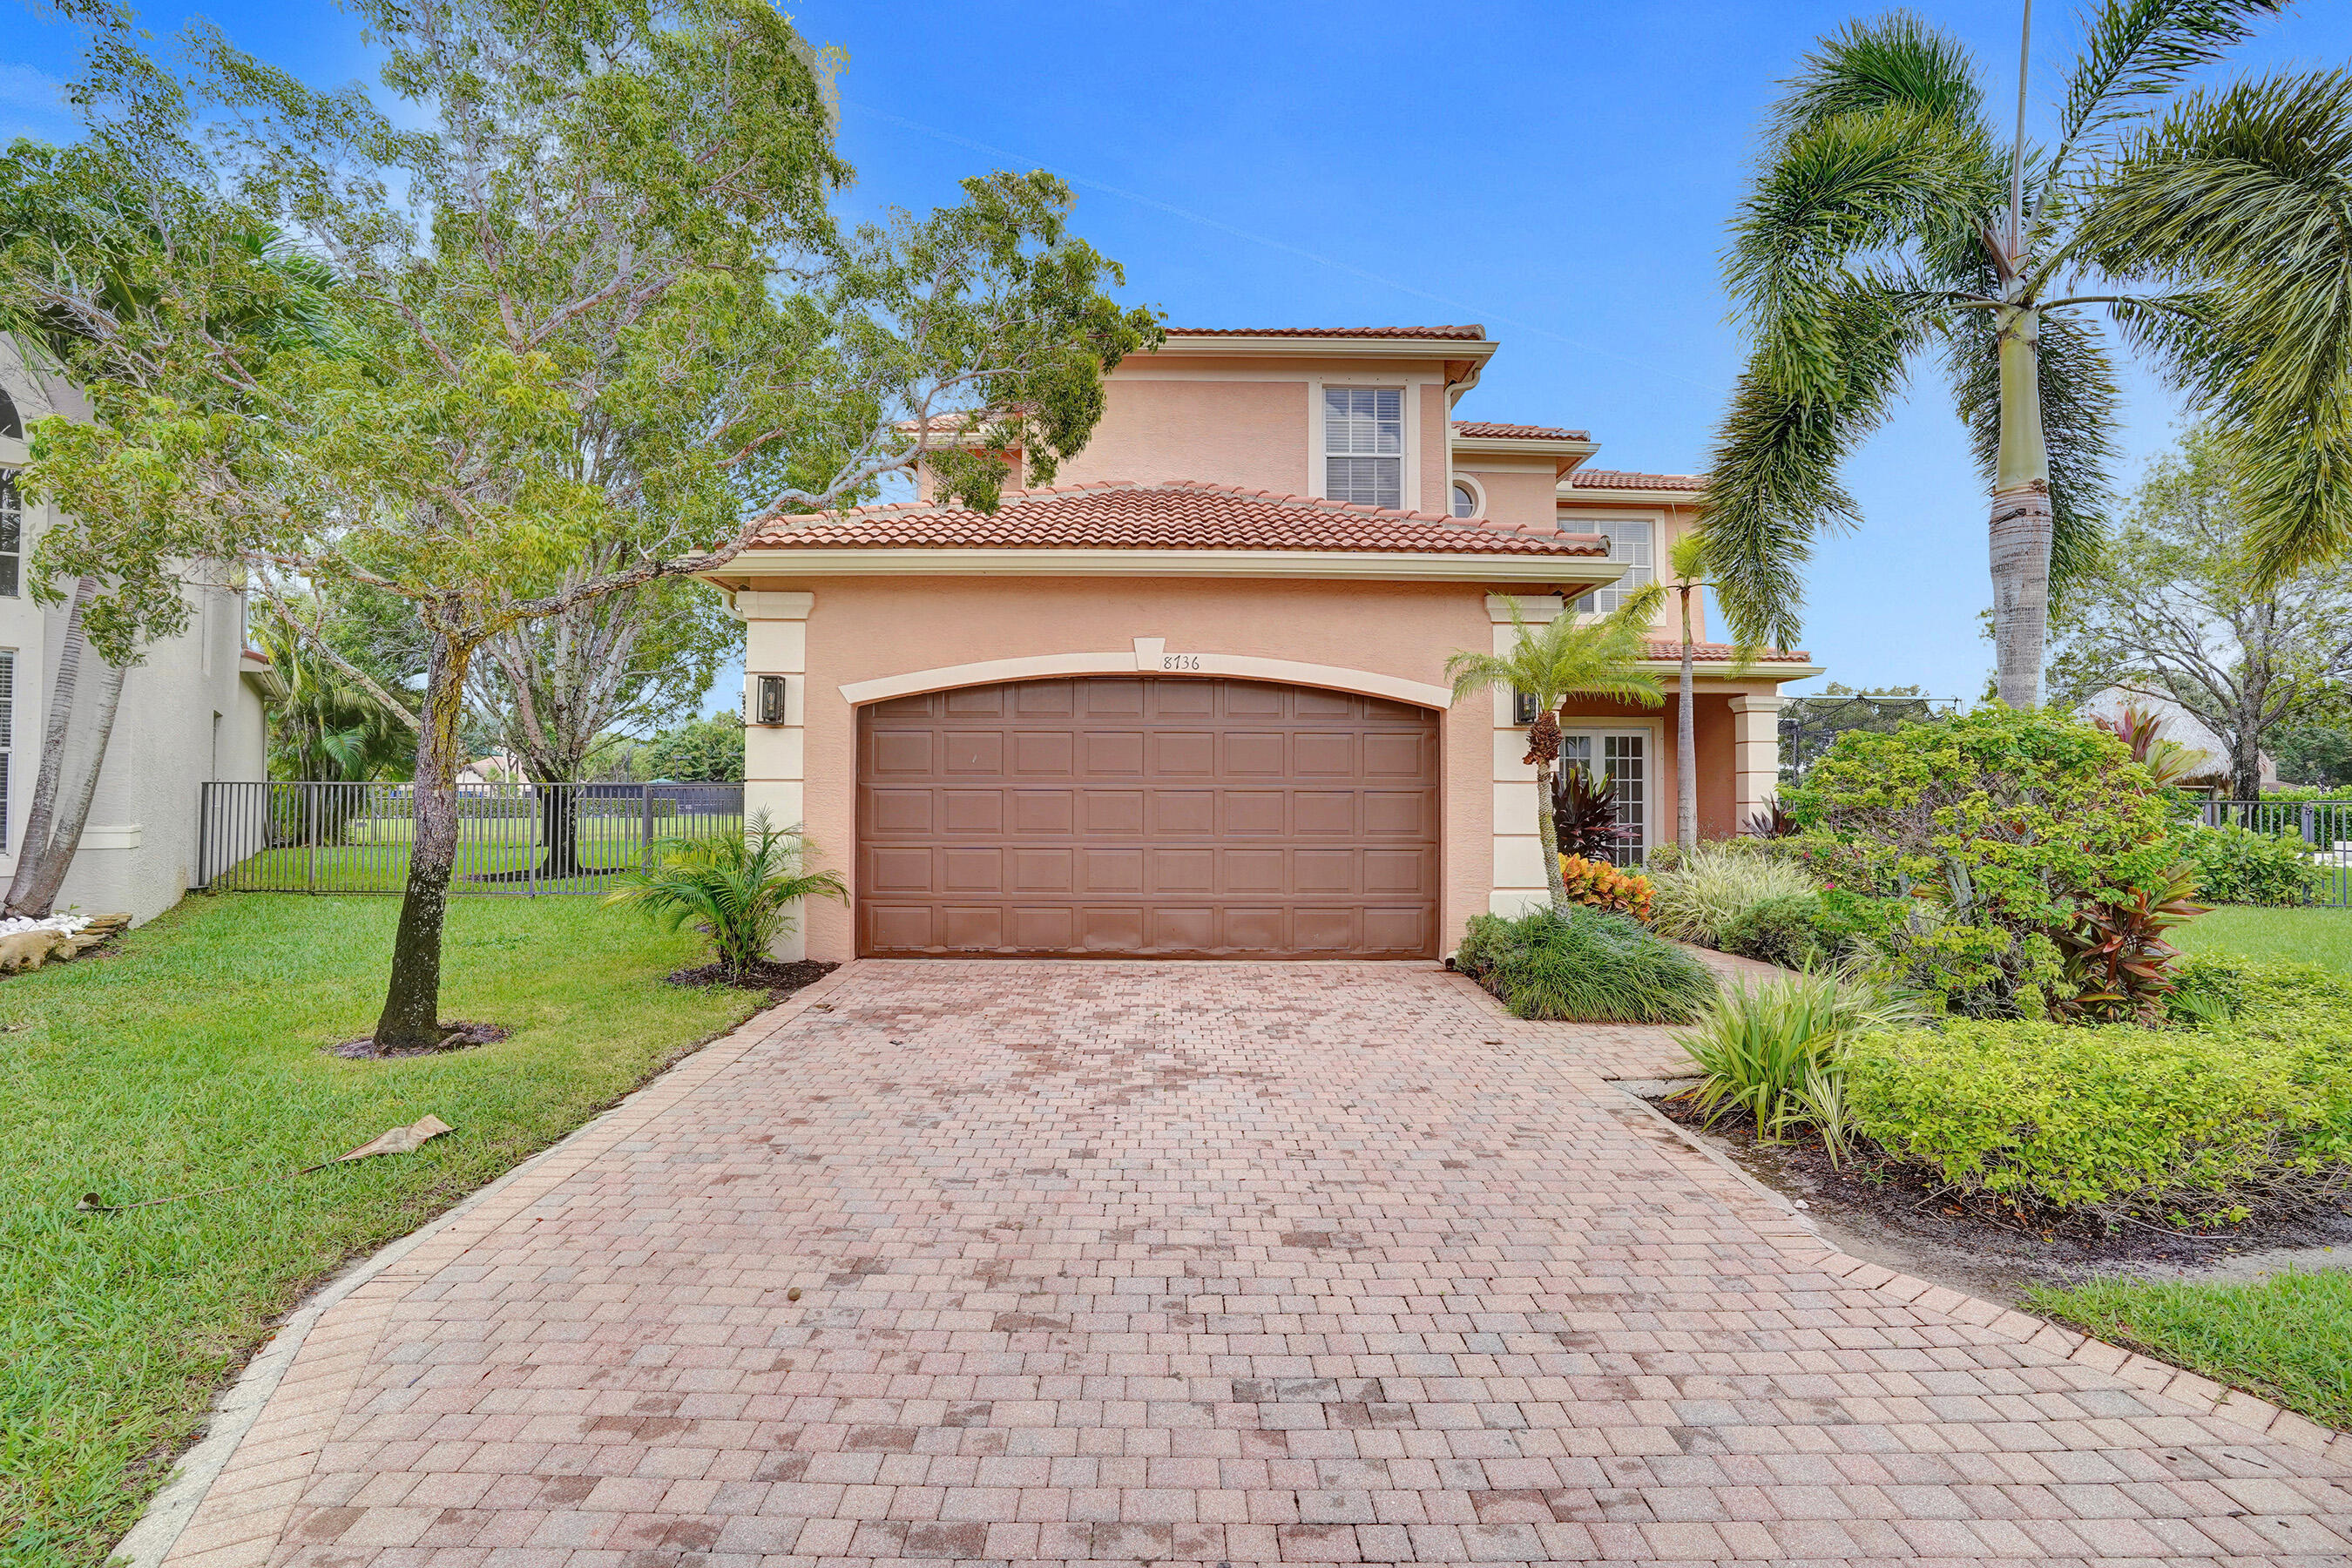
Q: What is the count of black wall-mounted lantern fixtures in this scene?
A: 2